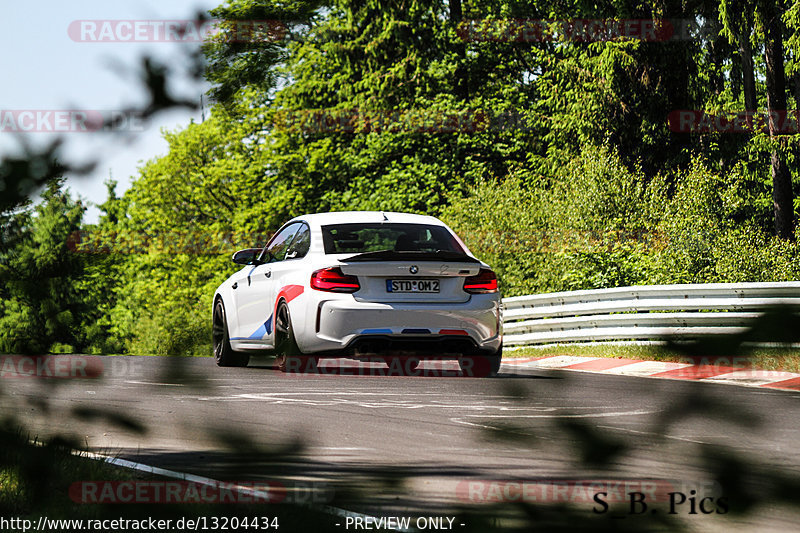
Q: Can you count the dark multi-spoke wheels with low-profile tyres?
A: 2